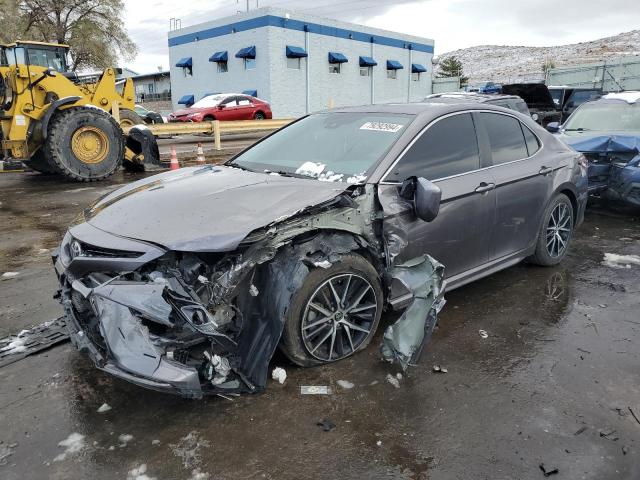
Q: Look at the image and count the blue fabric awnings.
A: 11